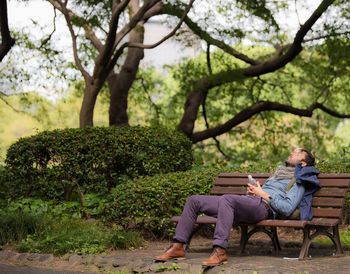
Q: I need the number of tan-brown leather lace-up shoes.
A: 2